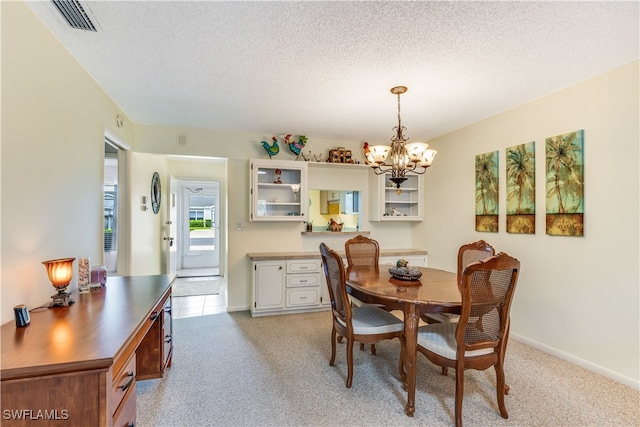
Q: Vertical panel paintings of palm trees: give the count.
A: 3